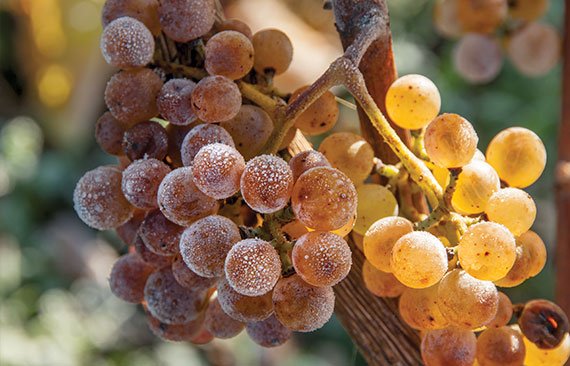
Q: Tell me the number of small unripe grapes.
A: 0